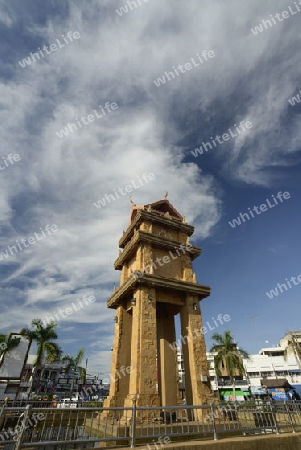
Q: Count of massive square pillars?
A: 4